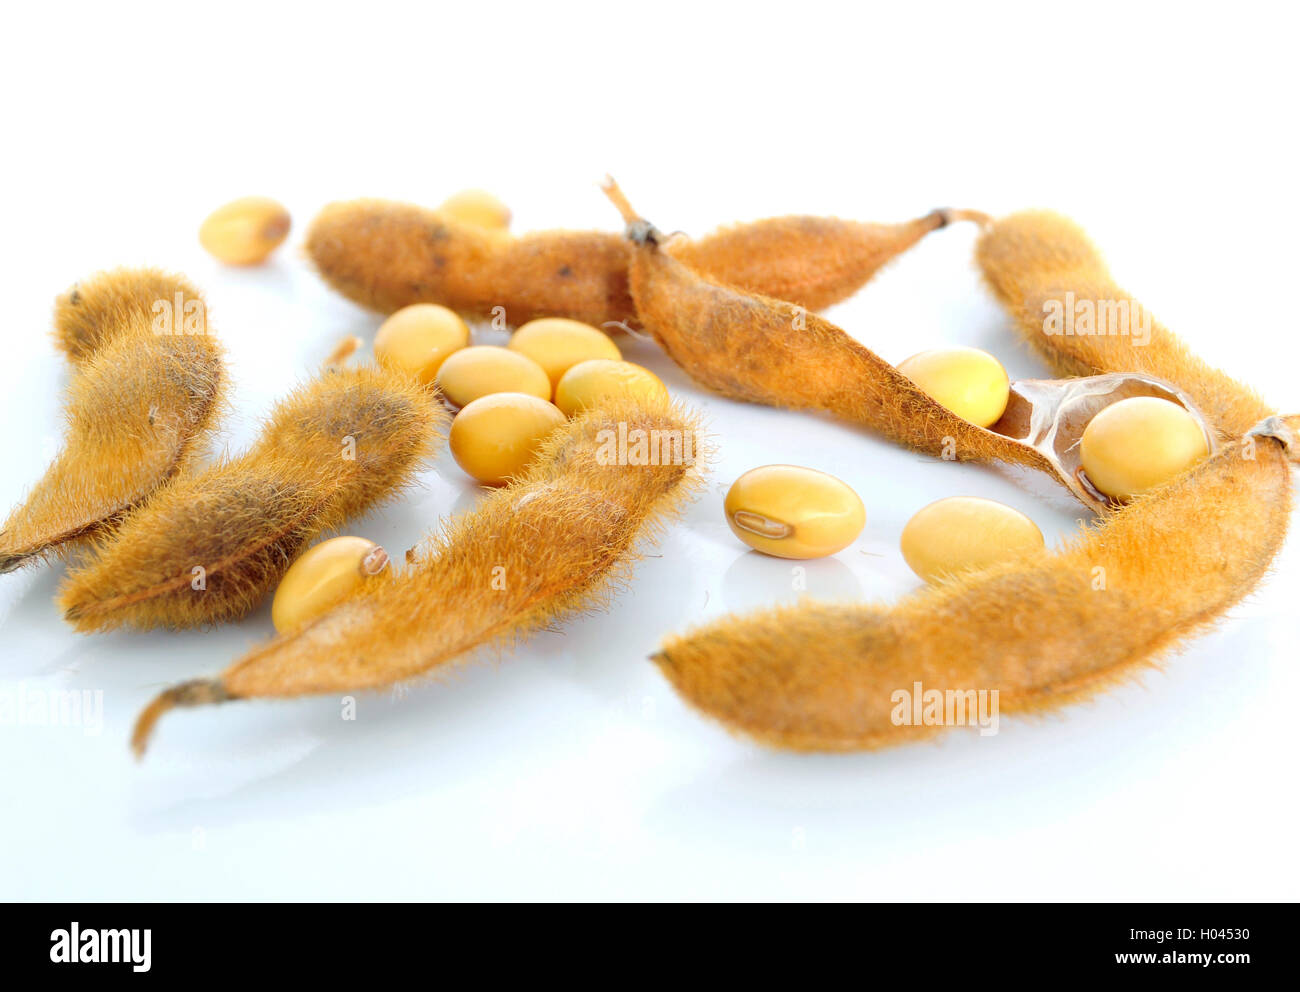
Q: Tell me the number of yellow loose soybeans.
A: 12